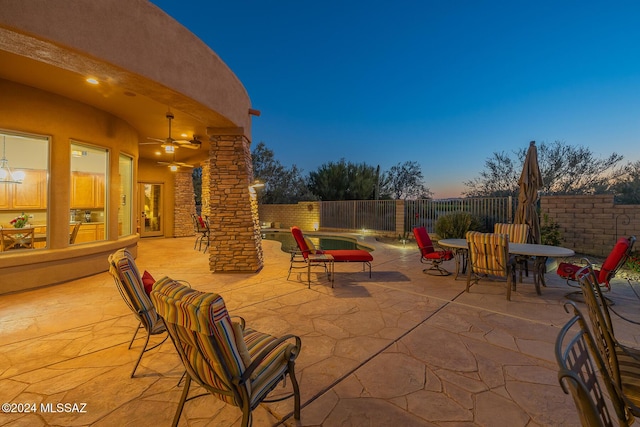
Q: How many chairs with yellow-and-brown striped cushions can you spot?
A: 4